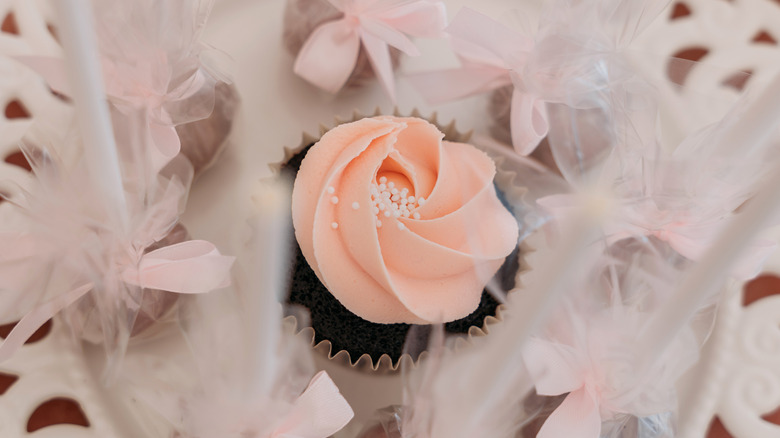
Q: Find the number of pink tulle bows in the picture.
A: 7